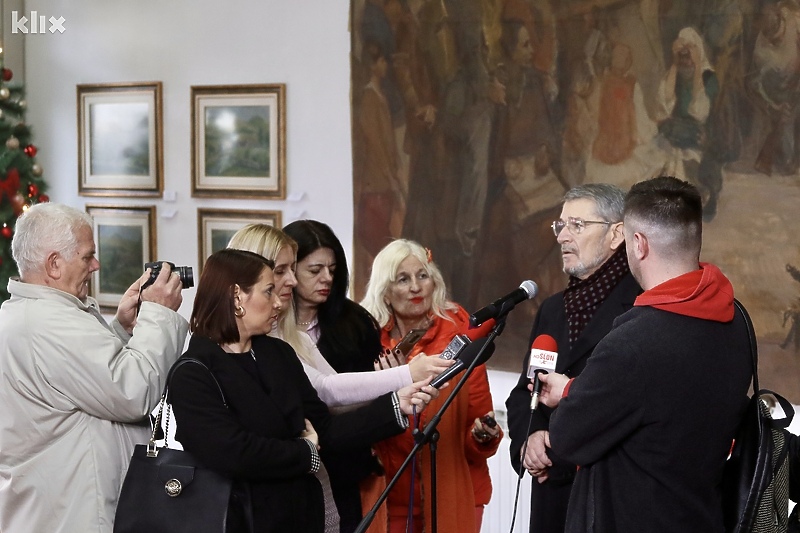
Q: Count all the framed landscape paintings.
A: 4